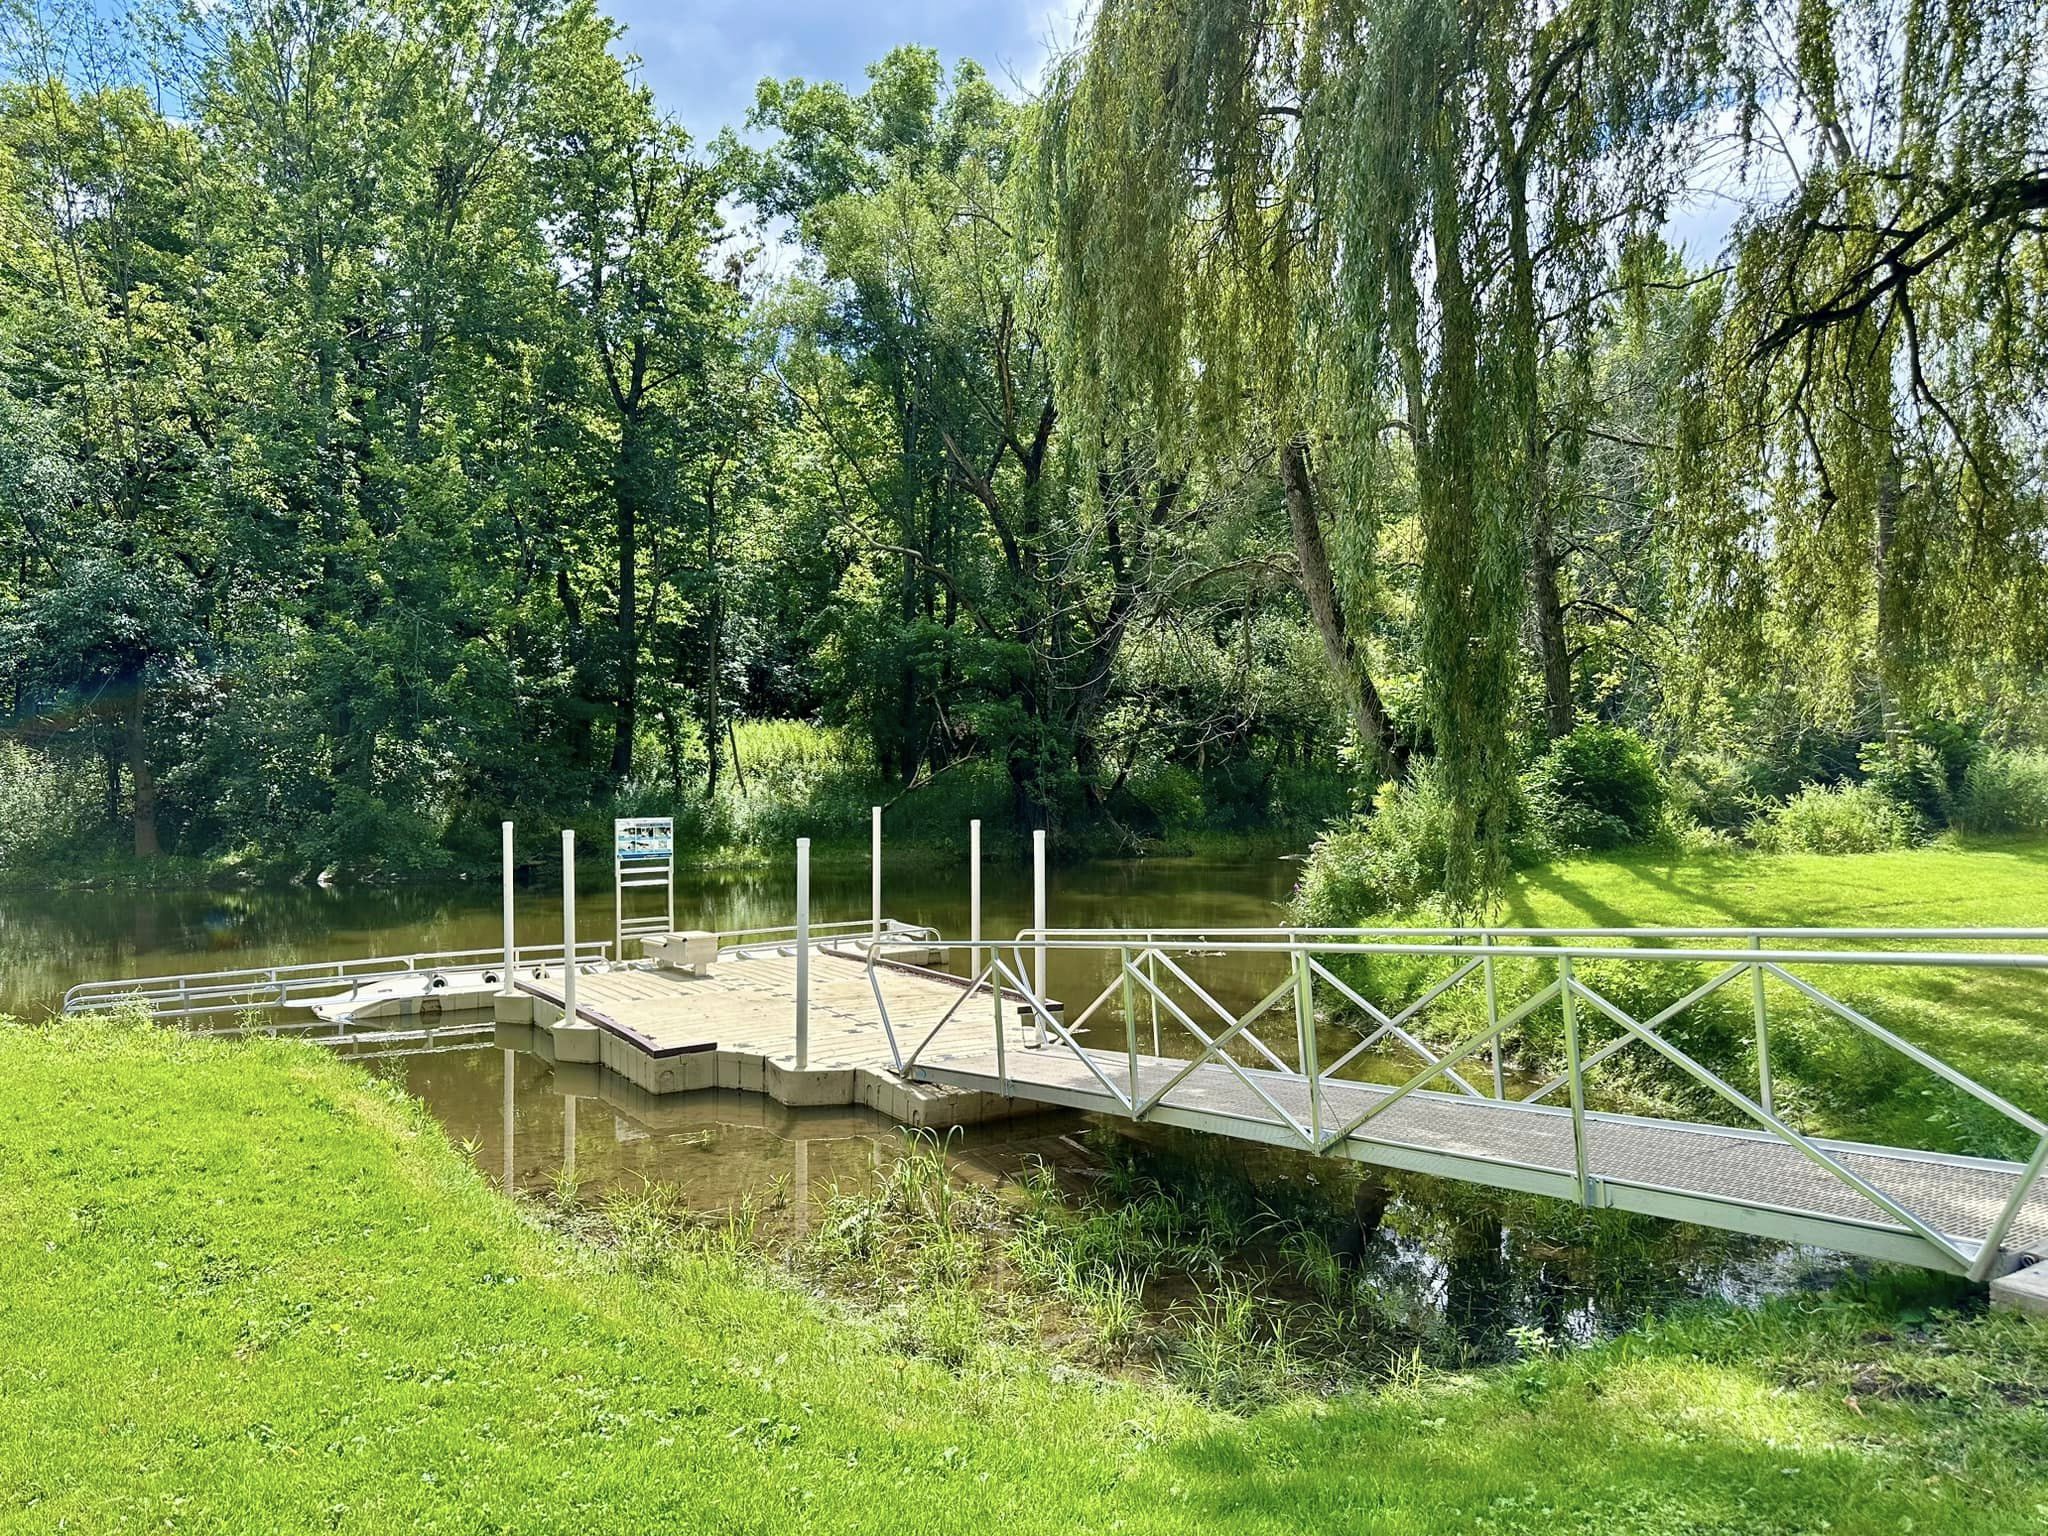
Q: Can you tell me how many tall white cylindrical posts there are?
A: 6